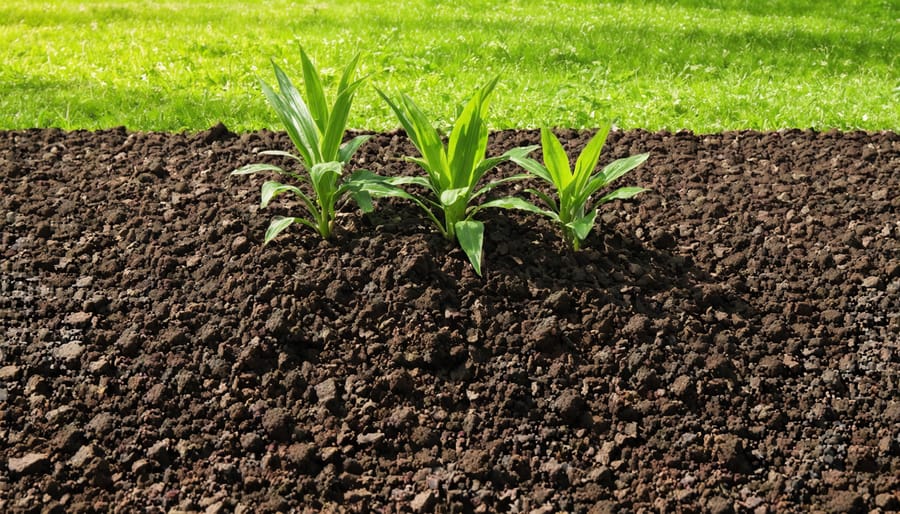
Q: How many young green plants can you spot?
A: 3